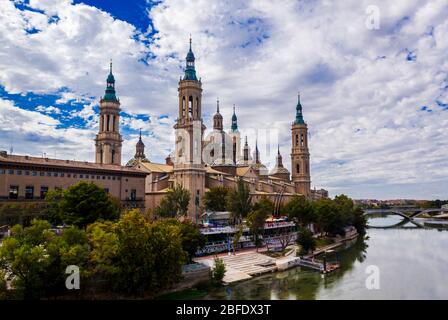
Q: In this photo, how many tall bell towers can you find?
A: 4